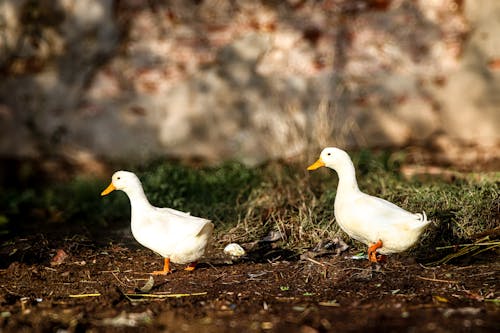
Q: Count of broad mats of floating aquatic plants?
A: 0